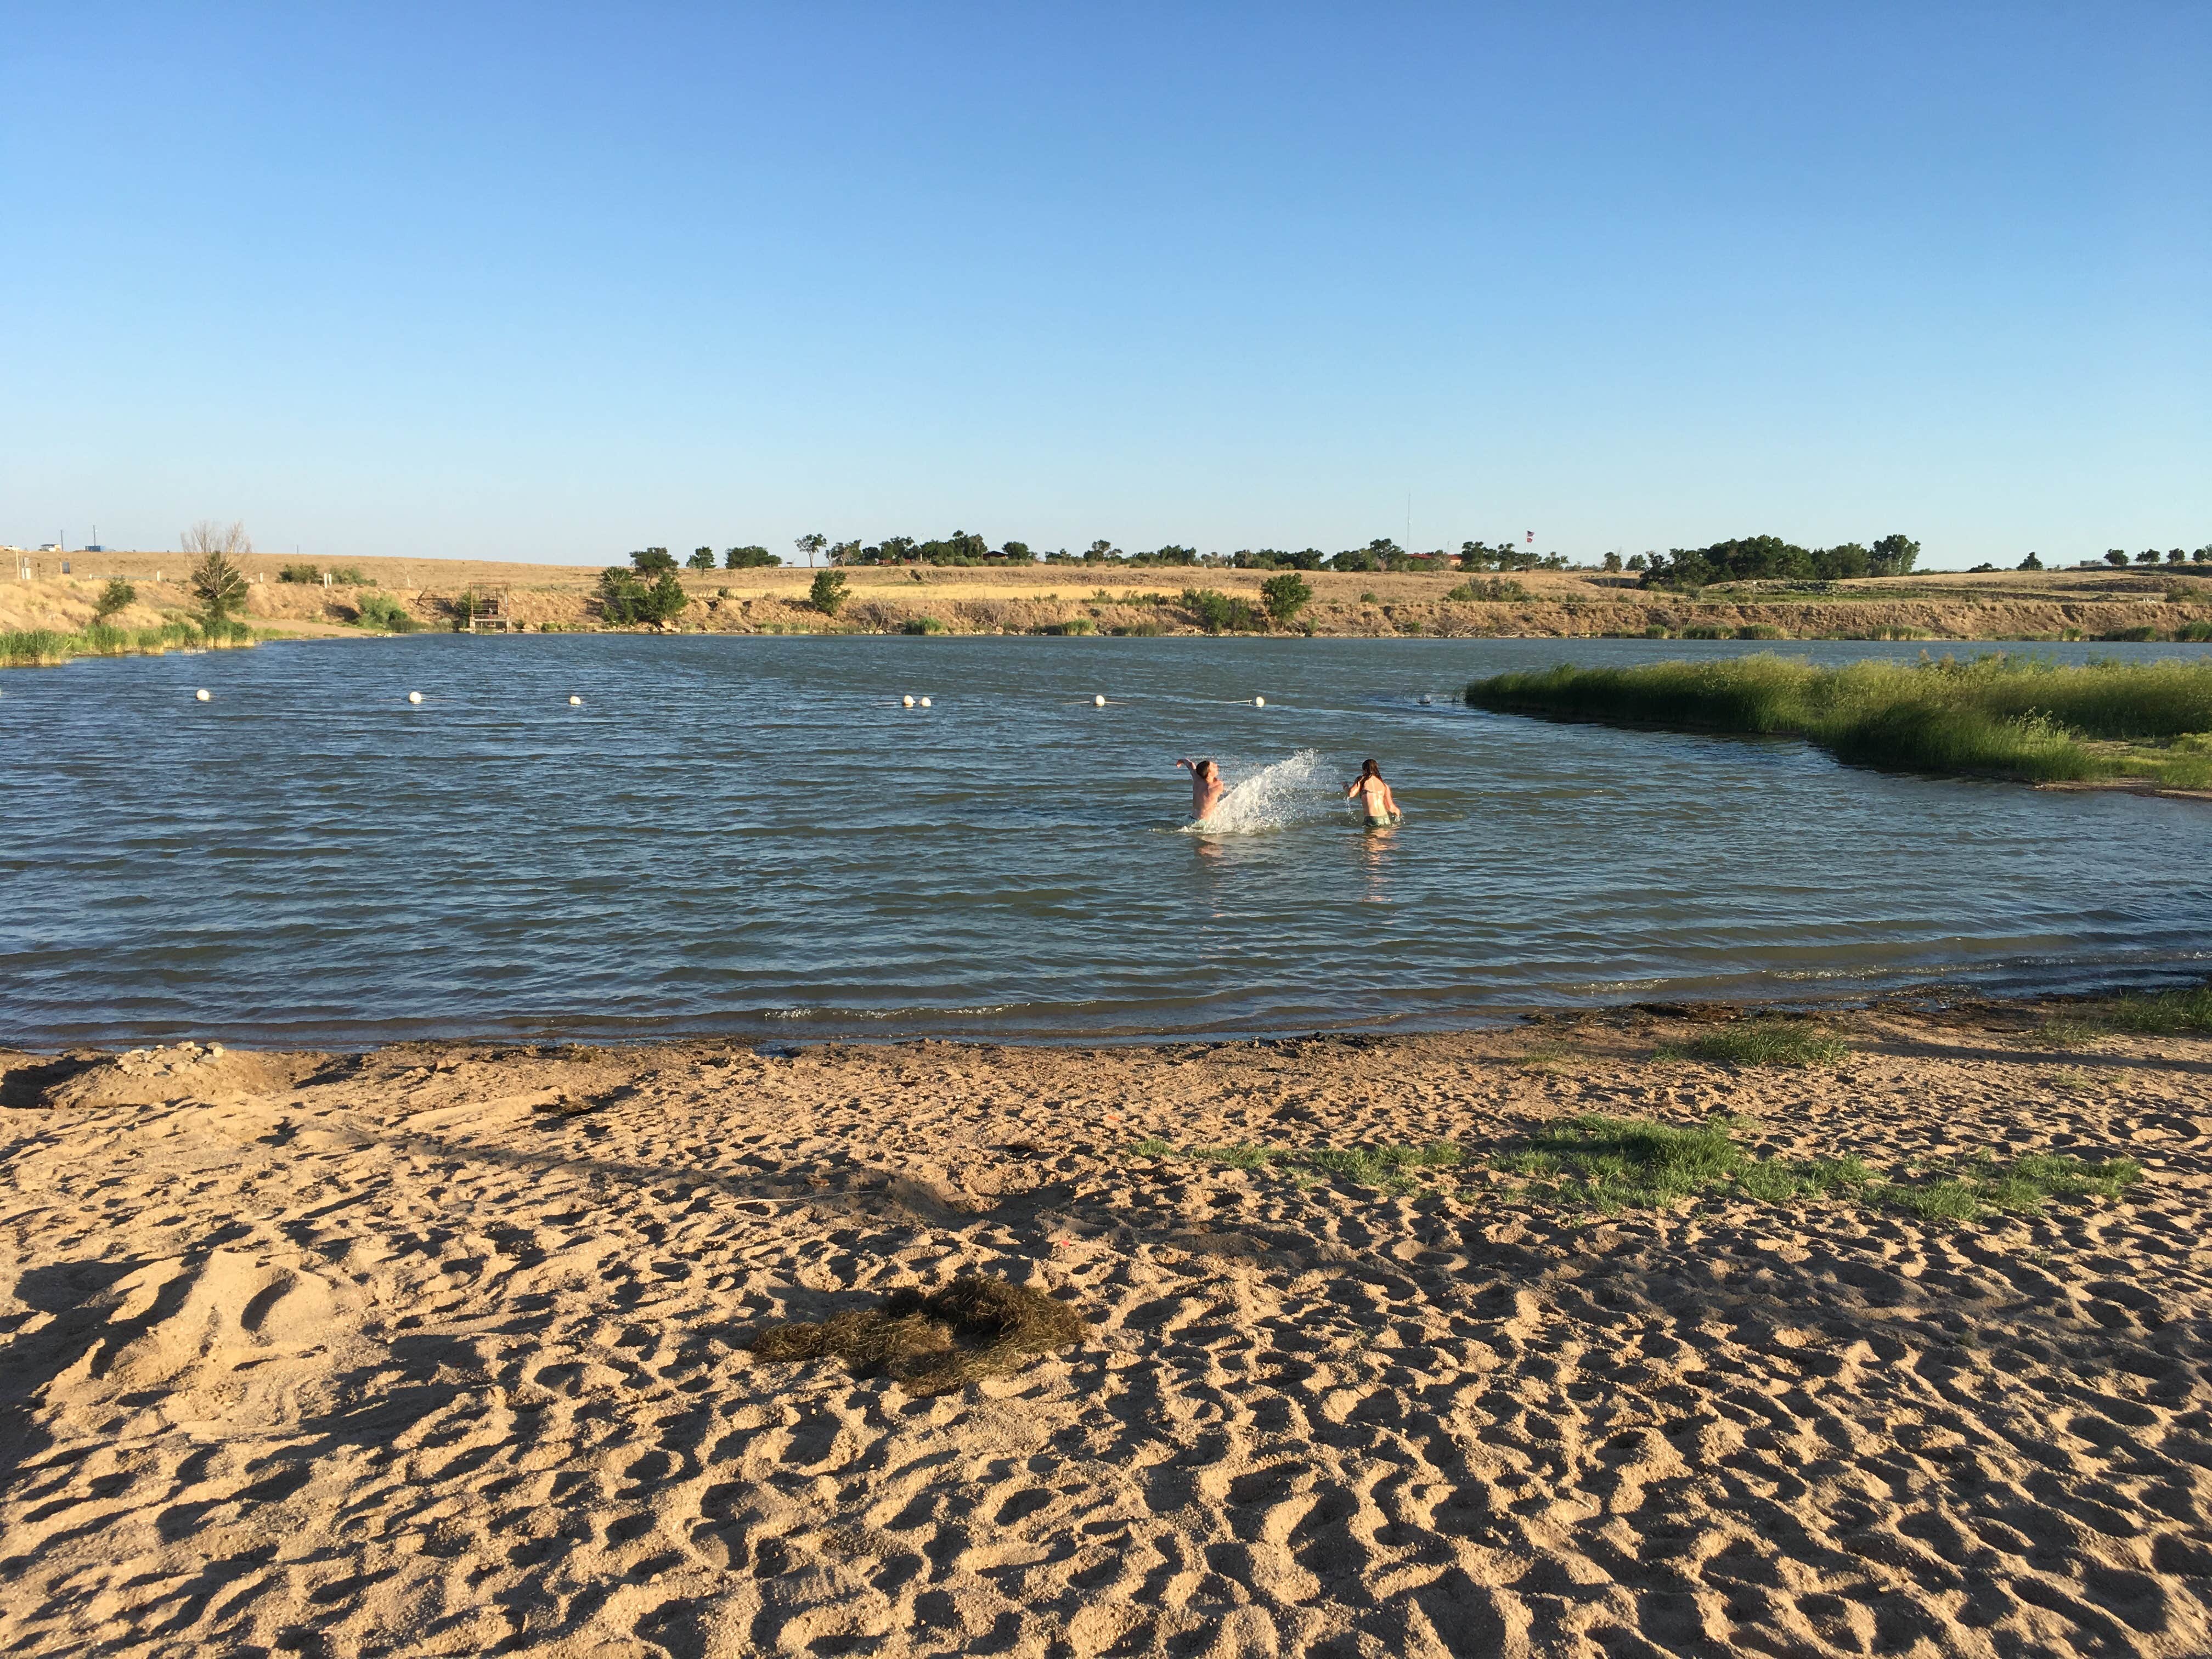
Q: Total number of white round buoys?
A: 7